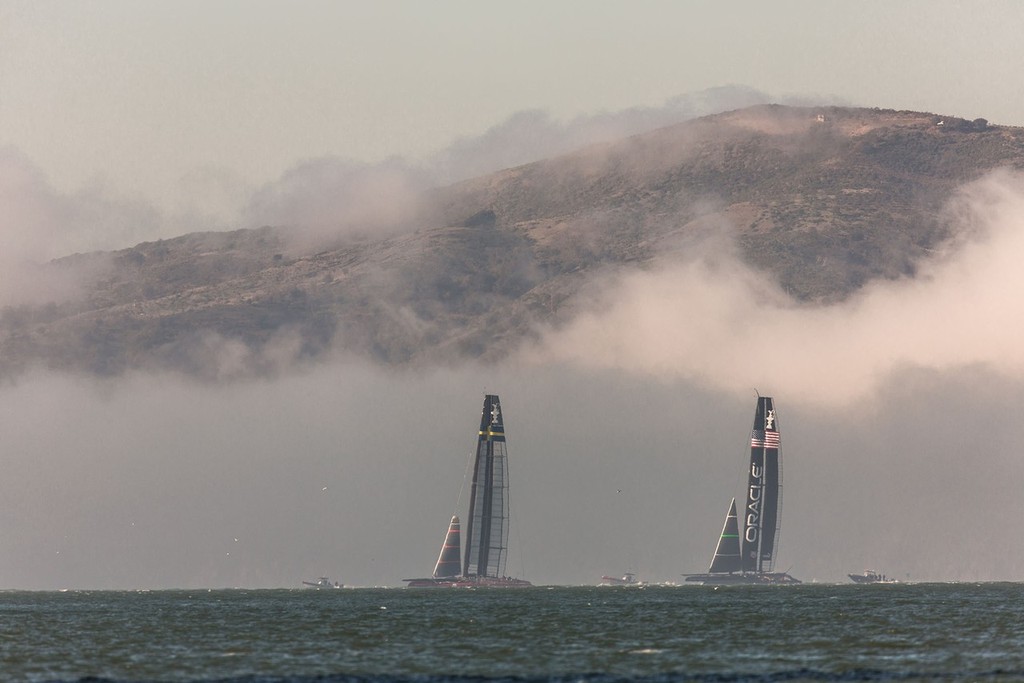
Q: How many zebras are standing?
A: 0